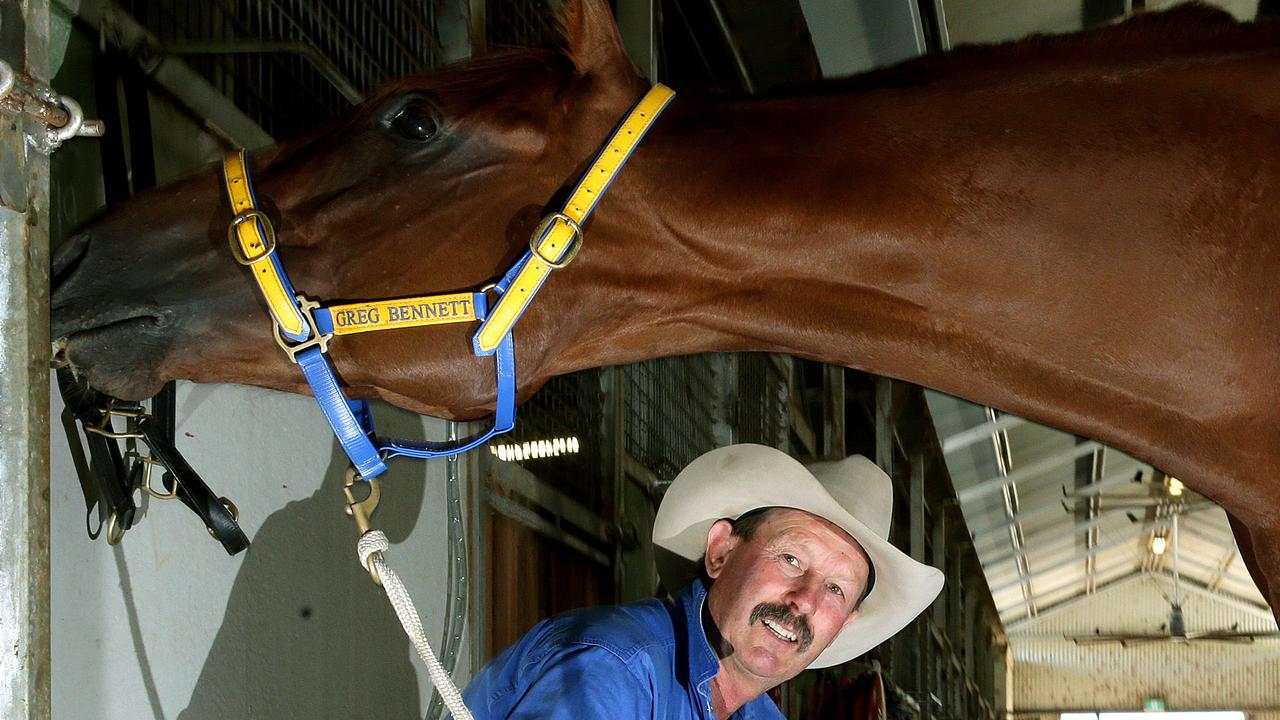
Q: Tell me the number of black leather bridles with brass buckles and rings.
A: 1